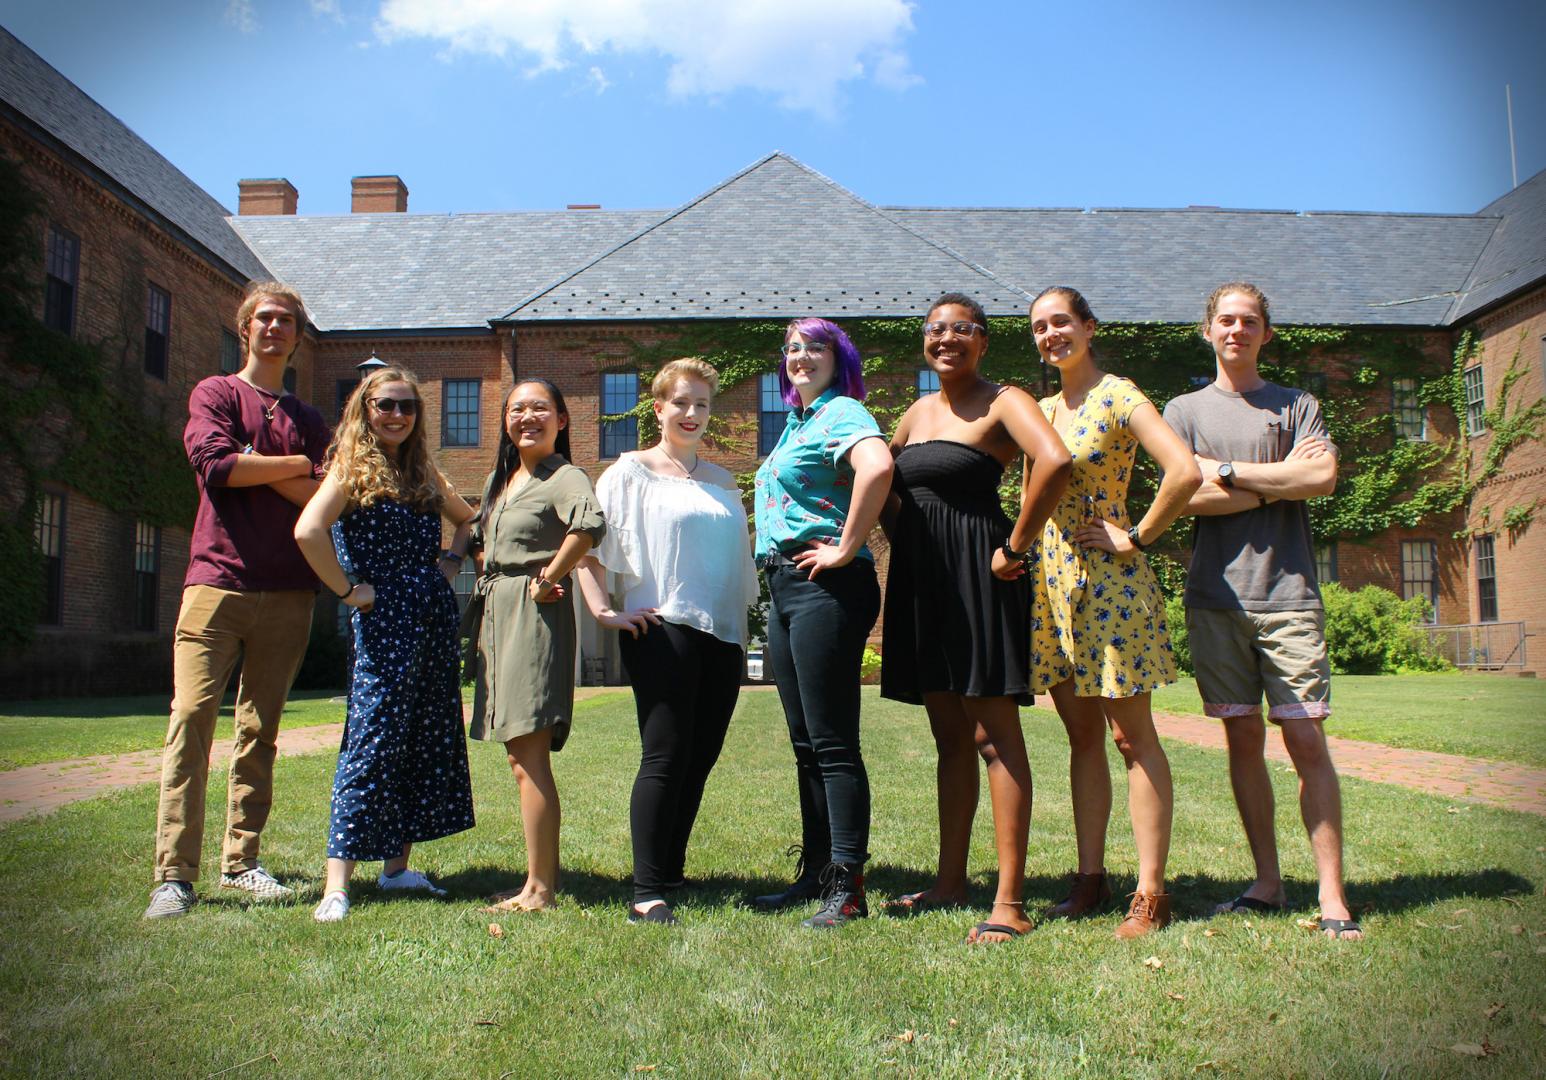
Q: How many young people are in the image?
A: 8